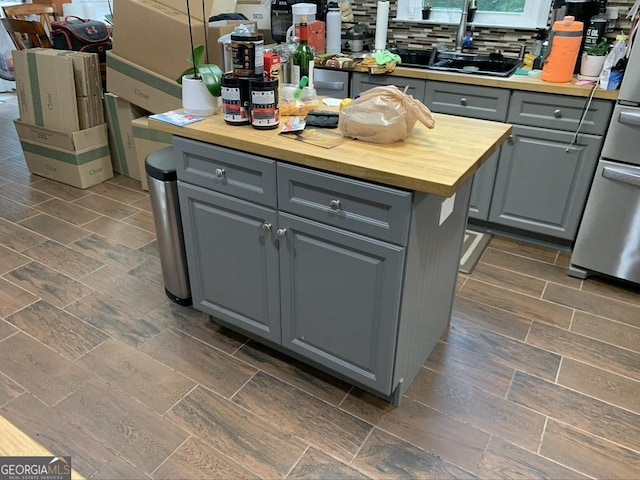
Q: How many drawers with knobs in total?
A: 4